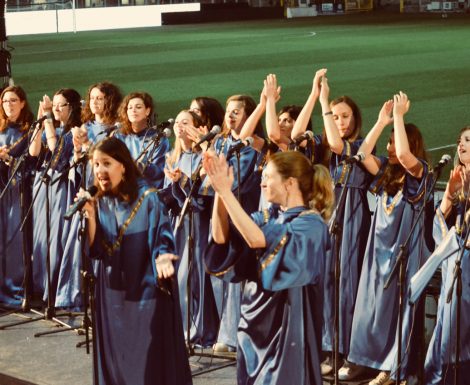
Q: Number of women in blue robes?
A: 13